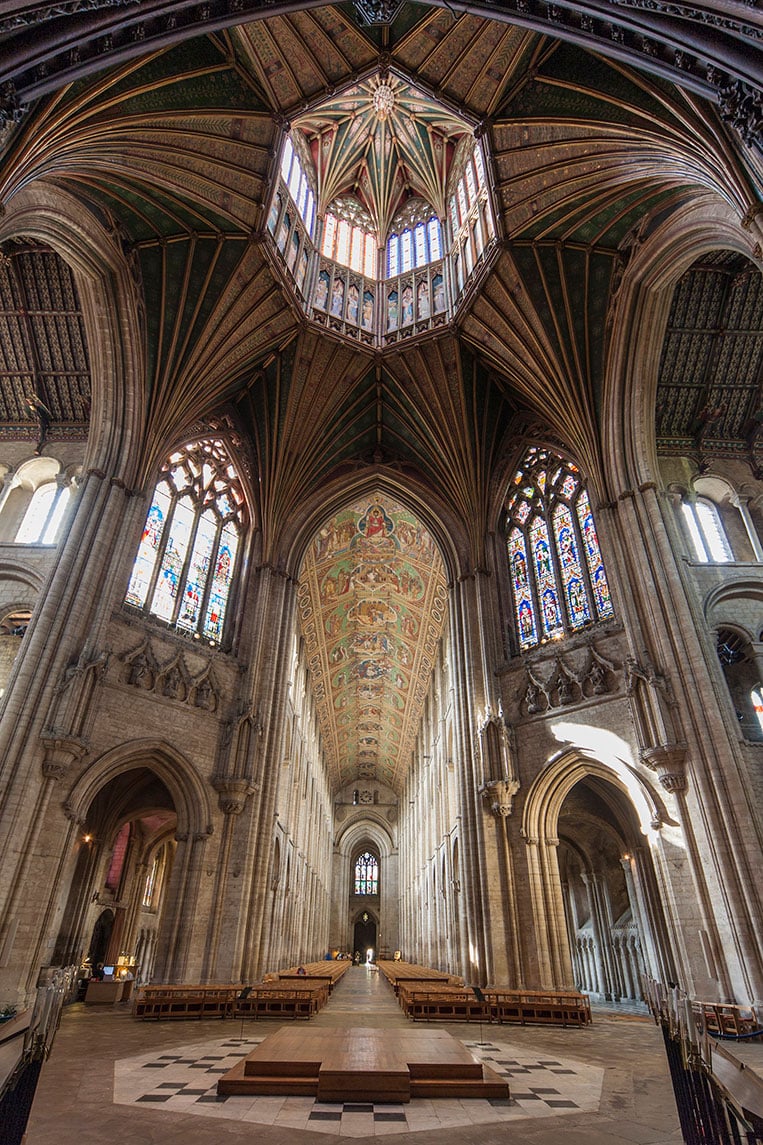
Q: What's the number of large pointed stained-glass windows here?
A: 2